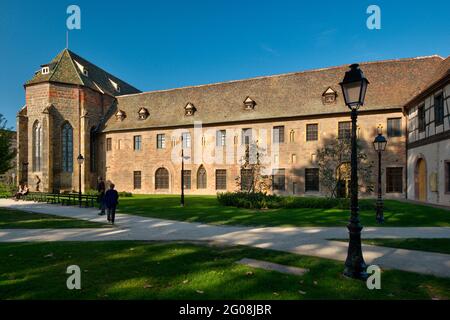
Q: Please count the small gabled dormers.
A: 5